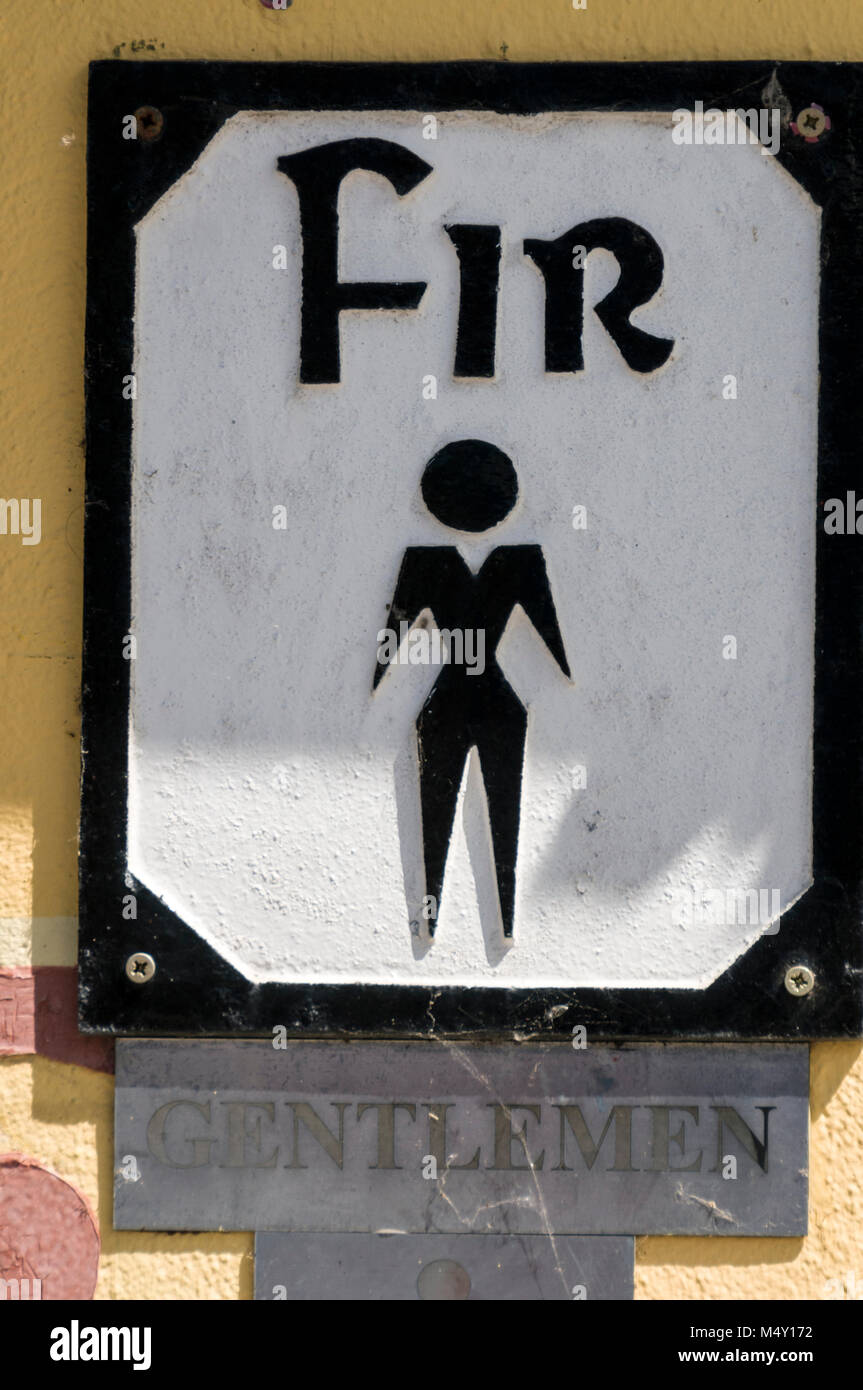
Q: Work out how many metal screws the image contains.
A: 4